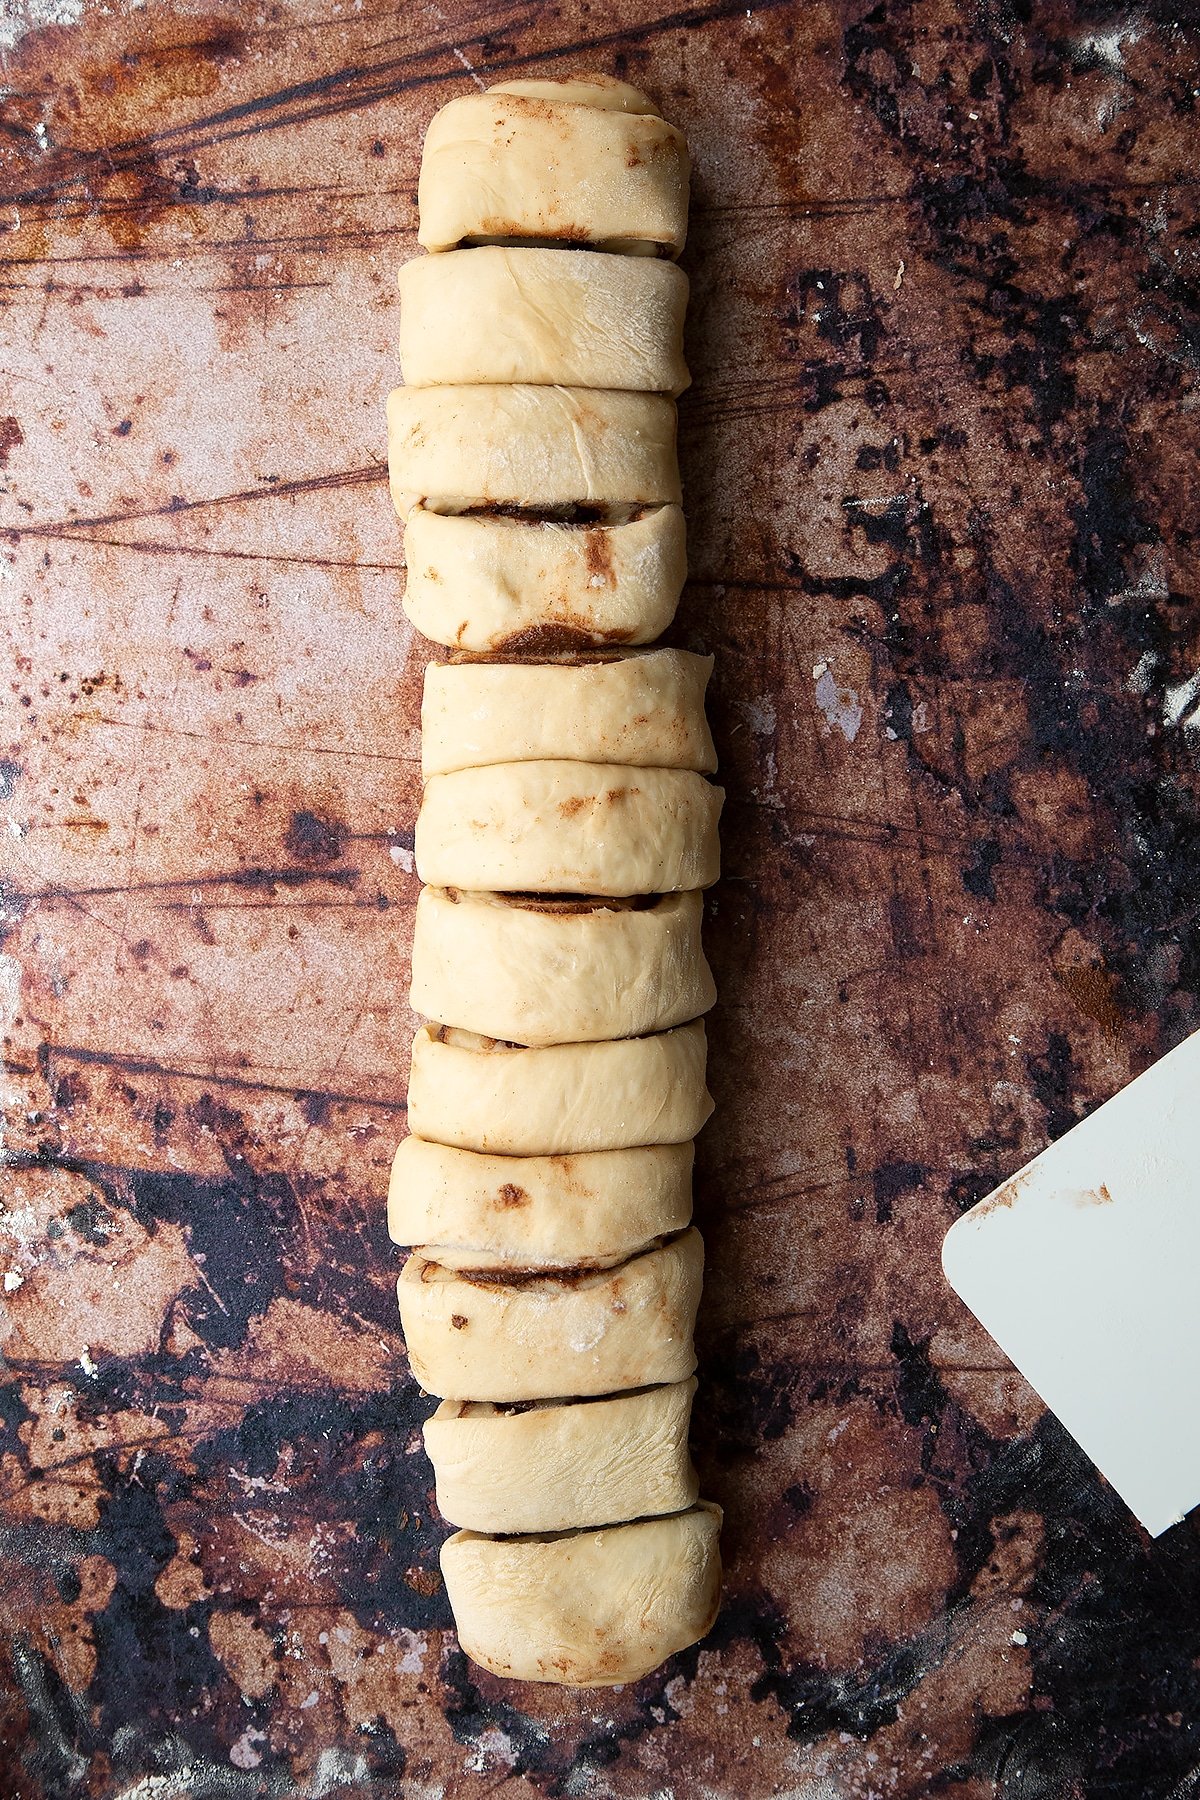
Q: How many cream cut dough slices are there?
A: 12